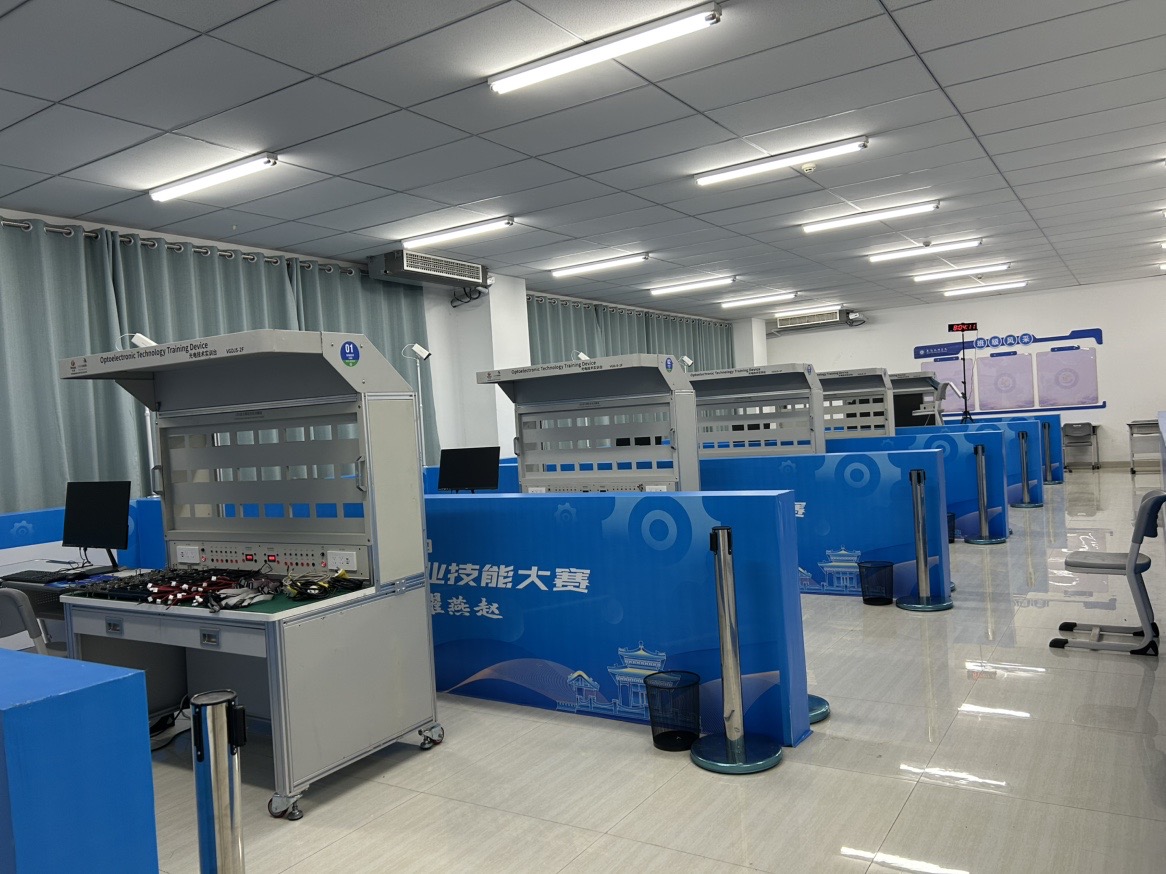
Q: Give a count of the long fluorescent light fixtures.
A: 12